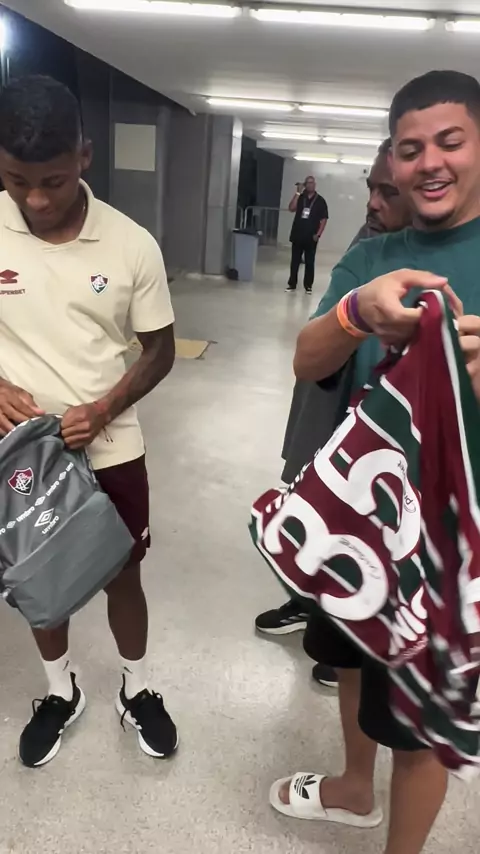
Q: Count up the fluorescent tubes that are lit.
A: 9